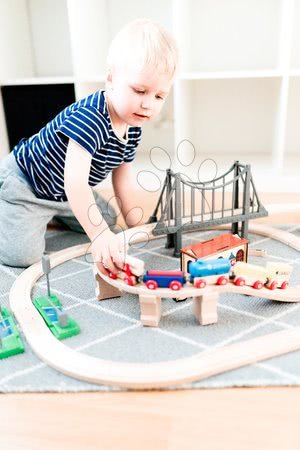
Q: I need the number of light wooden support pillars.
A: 3